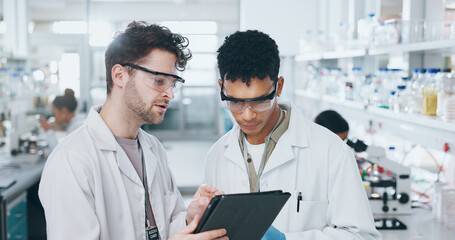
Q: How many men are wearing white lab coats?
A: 2